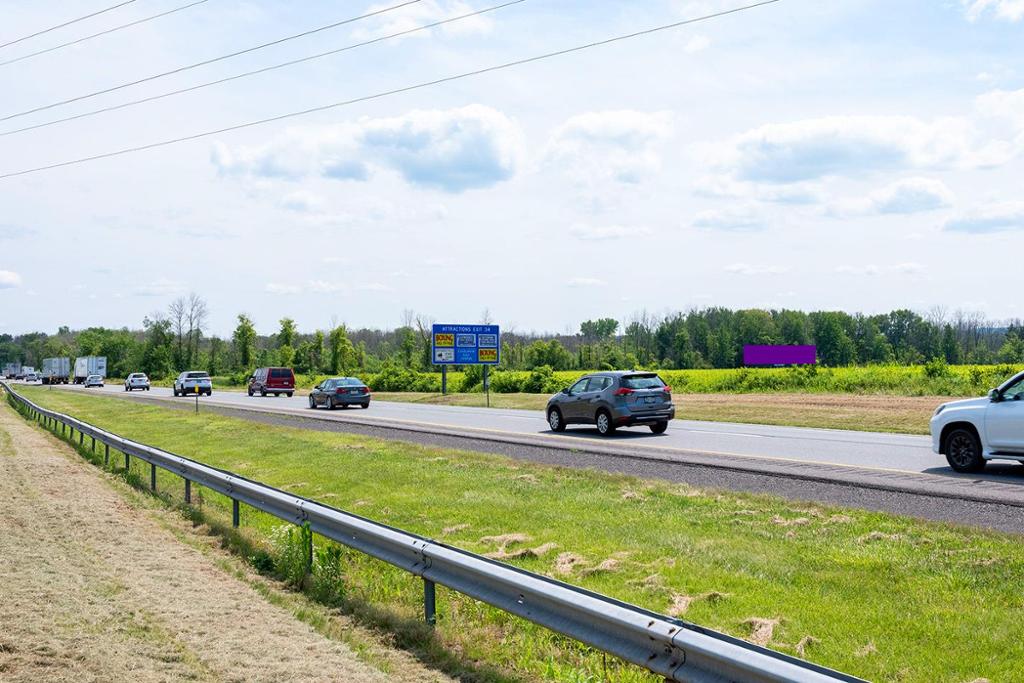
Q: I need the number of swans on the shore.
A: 0